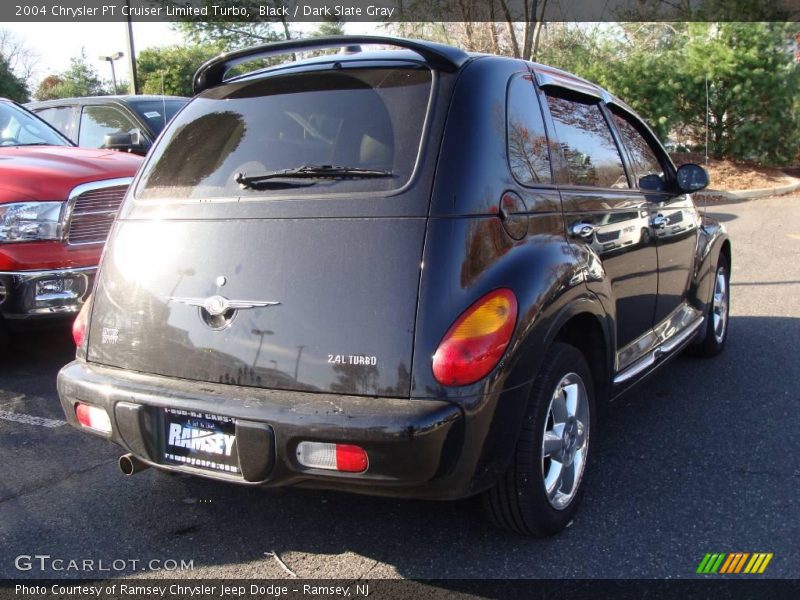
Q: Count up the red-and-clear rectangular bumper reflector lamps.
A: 2